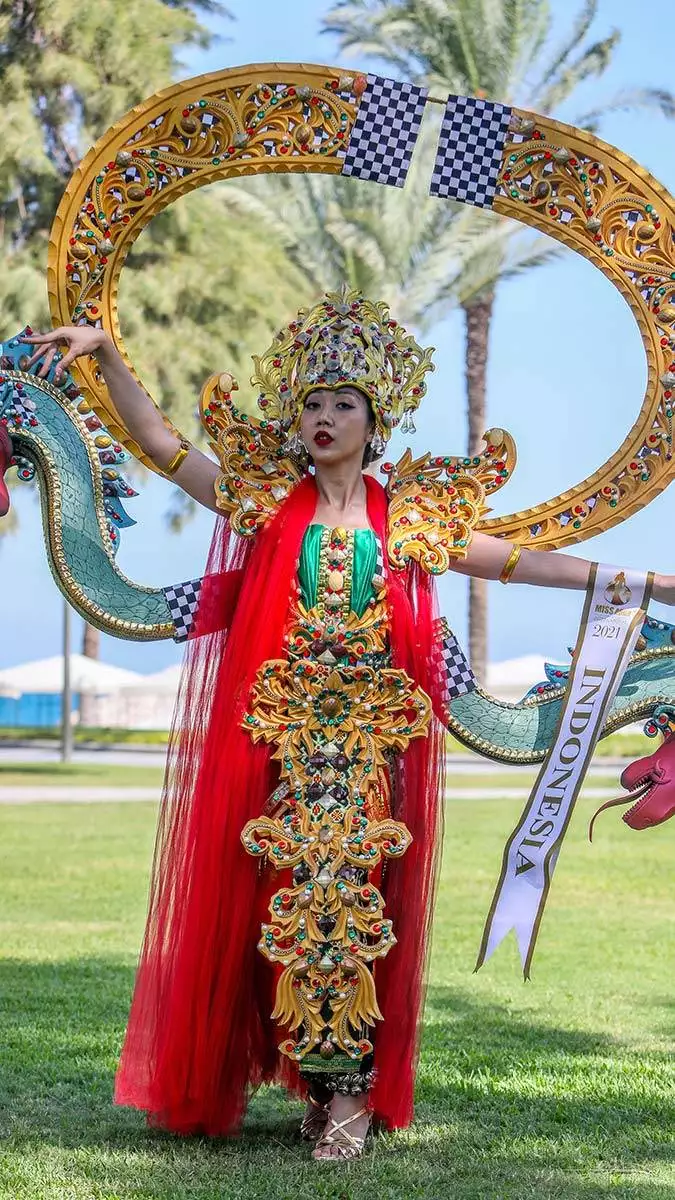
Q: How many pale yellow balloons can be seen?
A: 0